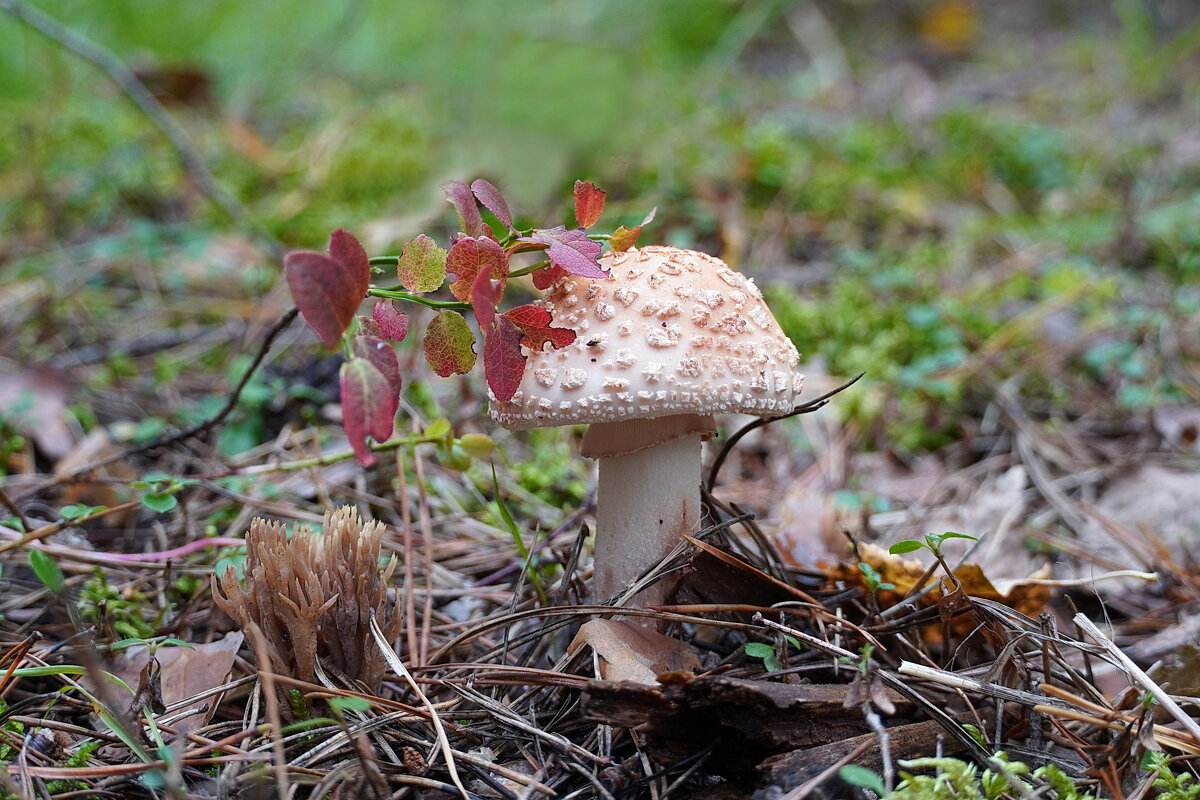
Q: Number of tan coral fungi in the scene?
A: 1